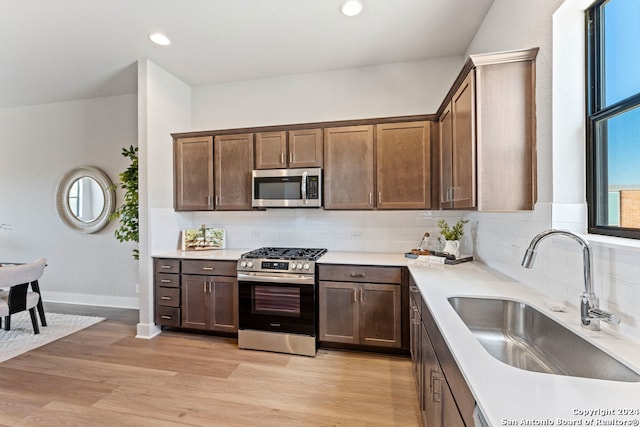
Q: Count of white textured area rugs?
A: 1